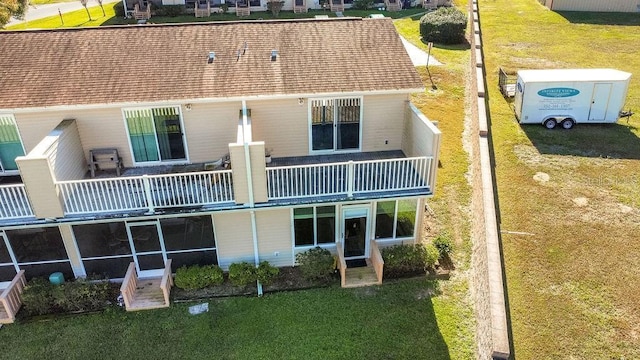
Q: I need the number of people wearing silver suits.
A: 0